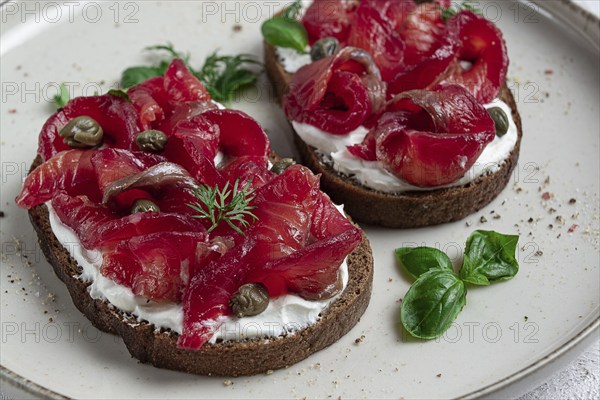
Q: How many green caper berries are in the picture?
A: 7